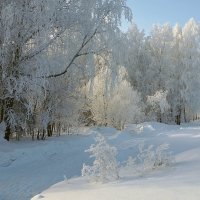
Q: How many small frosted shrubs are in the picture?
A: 2